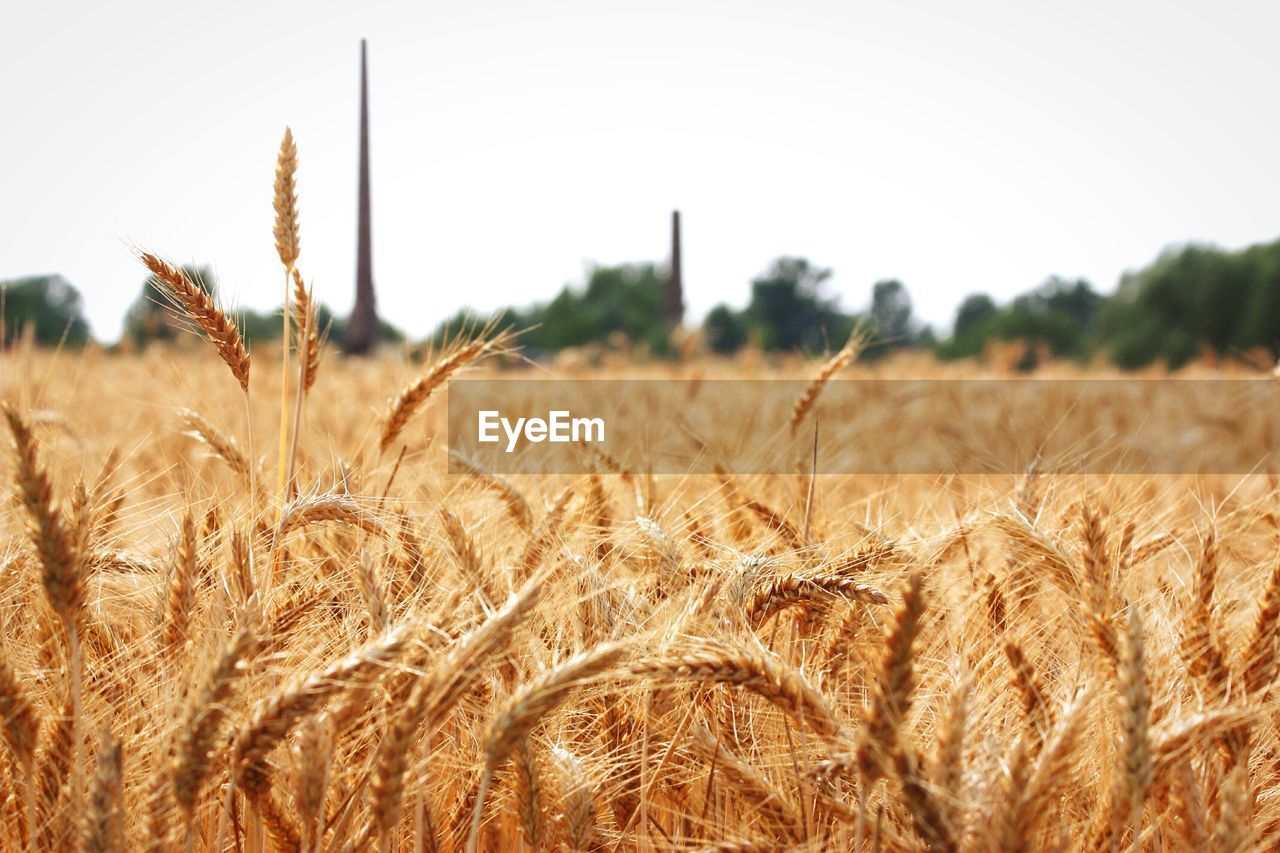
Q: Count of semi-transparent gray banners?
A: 1